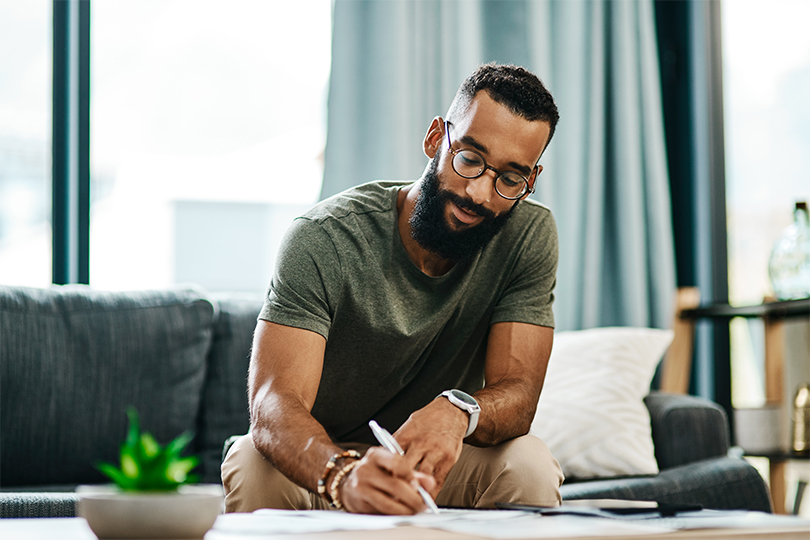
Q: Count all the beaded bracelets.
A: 2